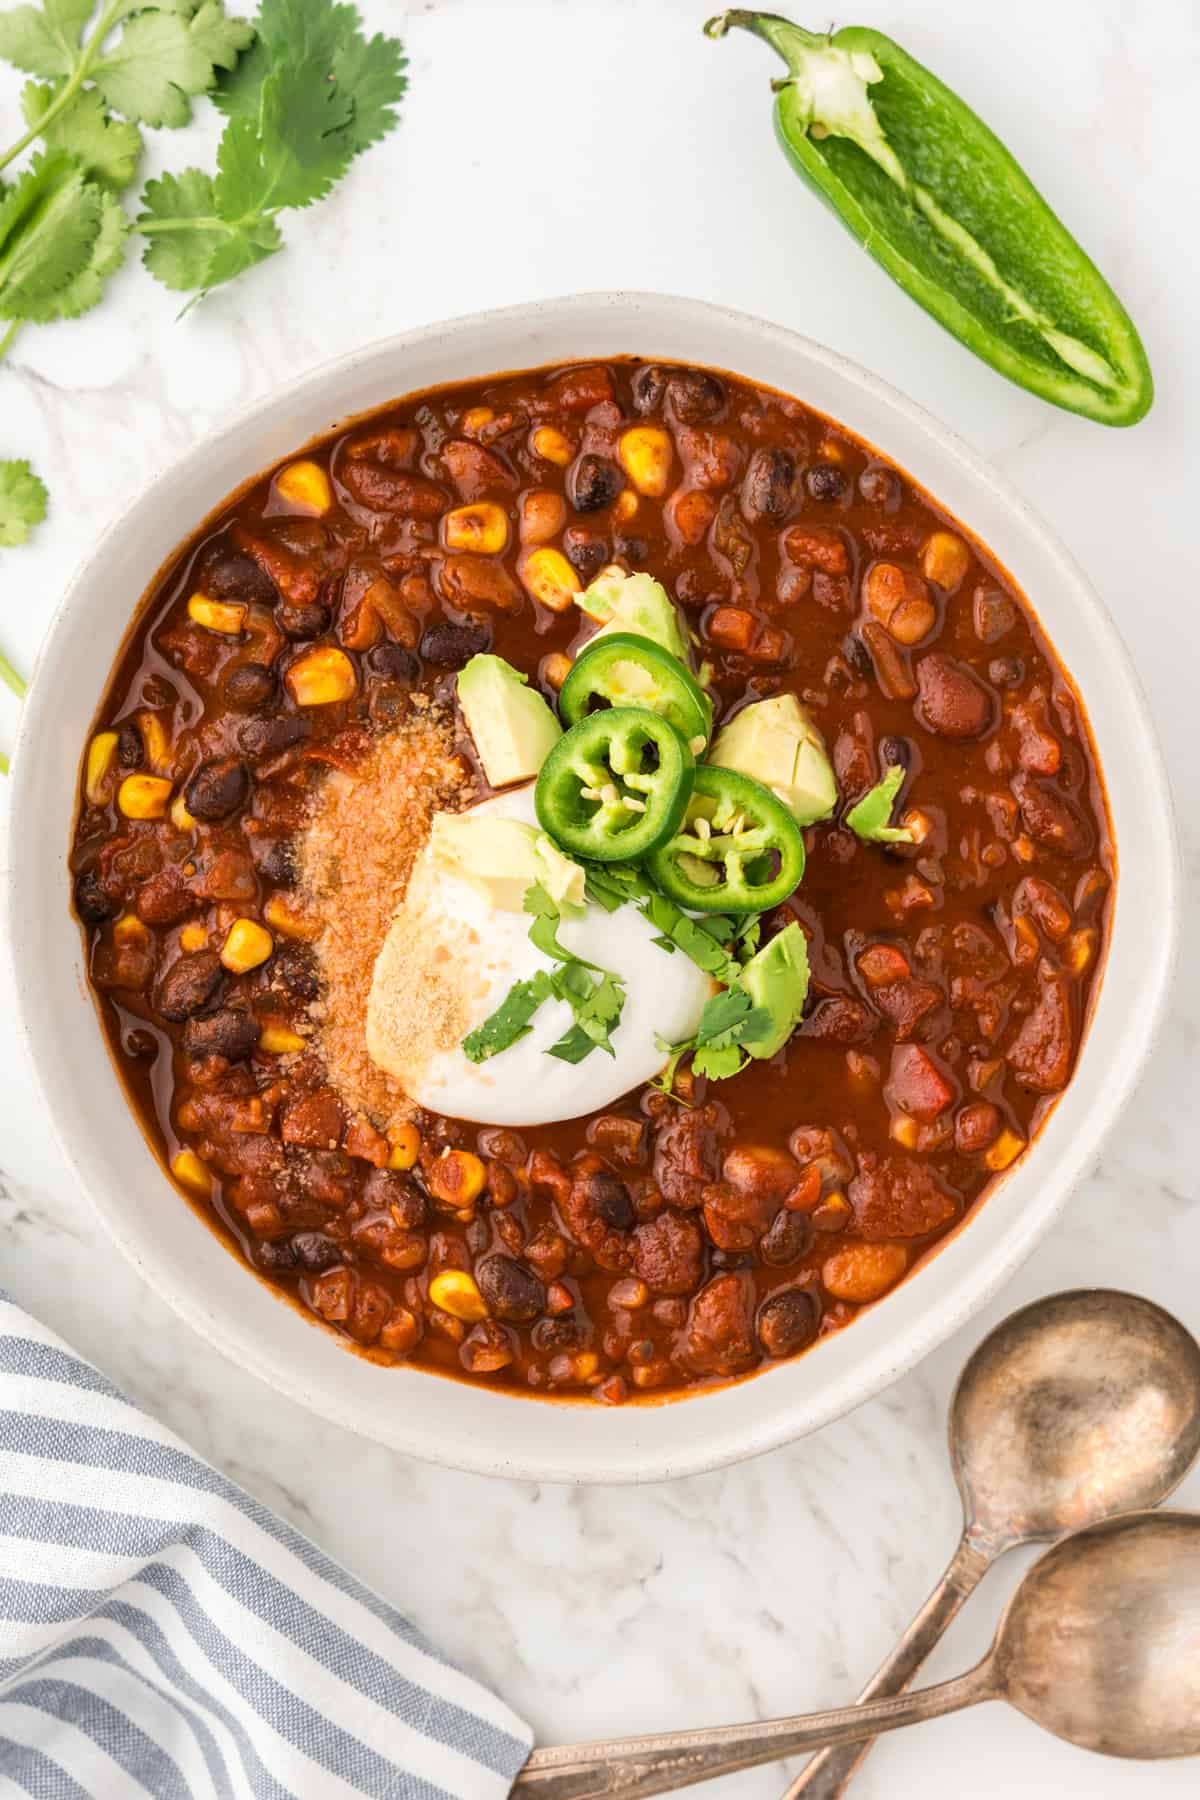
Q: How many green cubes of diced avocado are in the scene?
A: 5